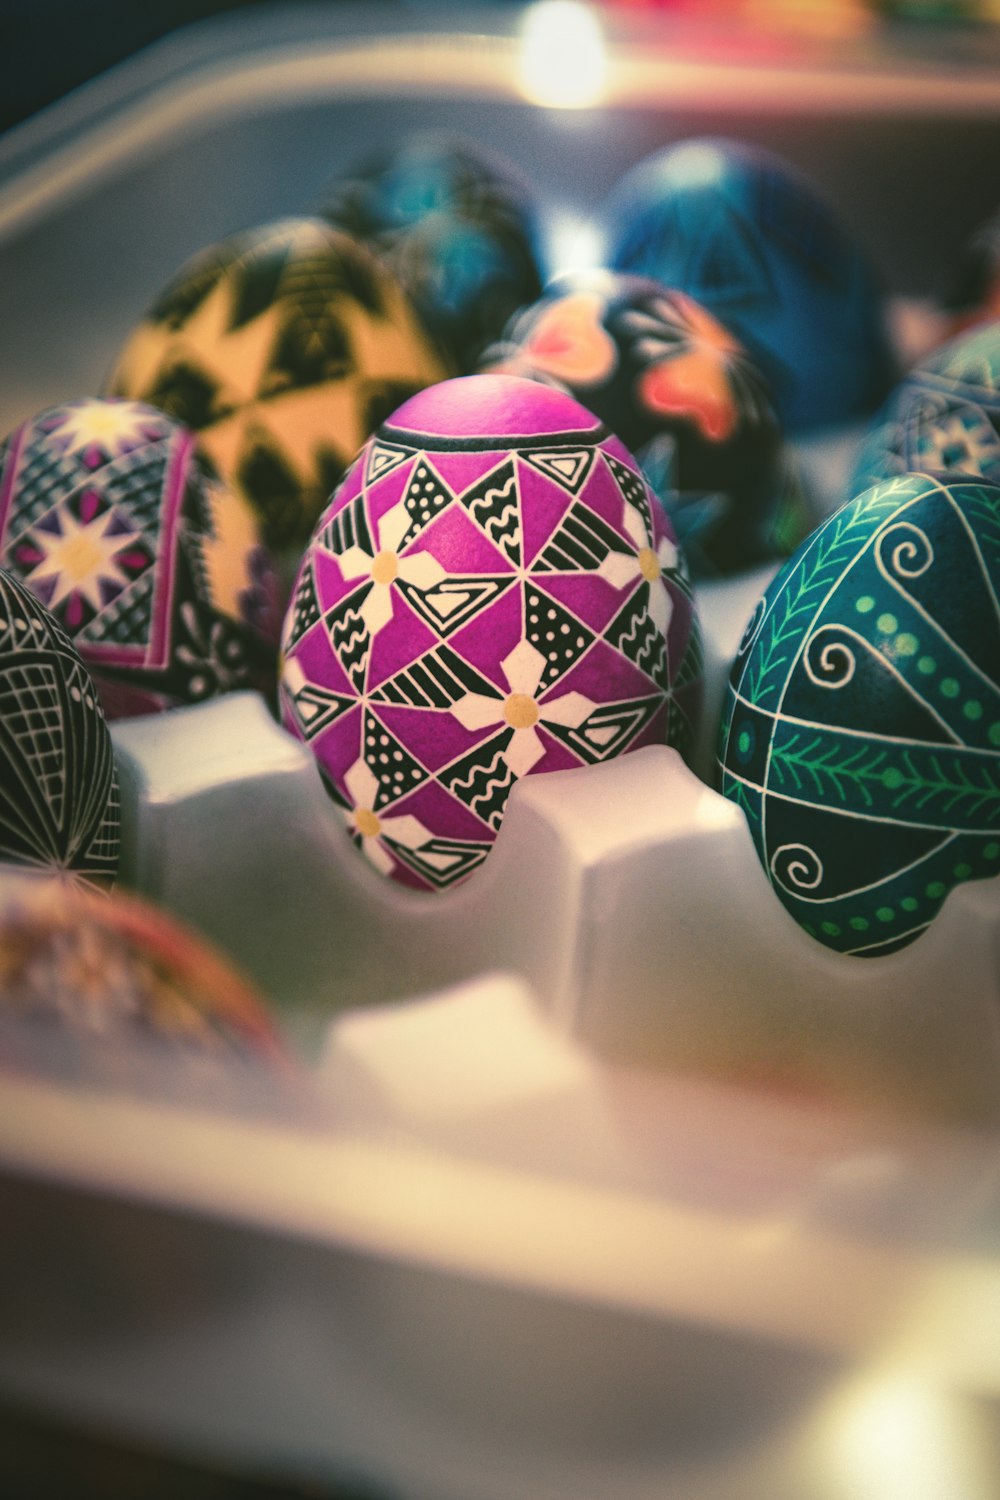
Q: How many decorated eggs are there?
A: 11